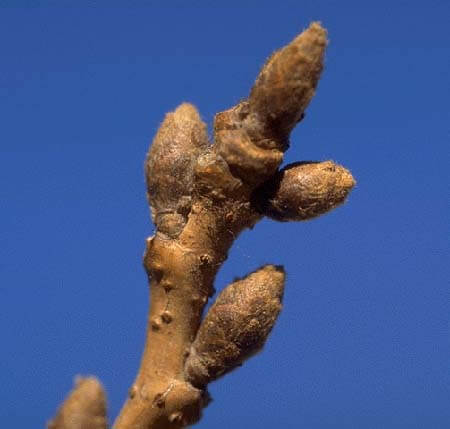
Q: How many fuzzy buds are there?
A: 5